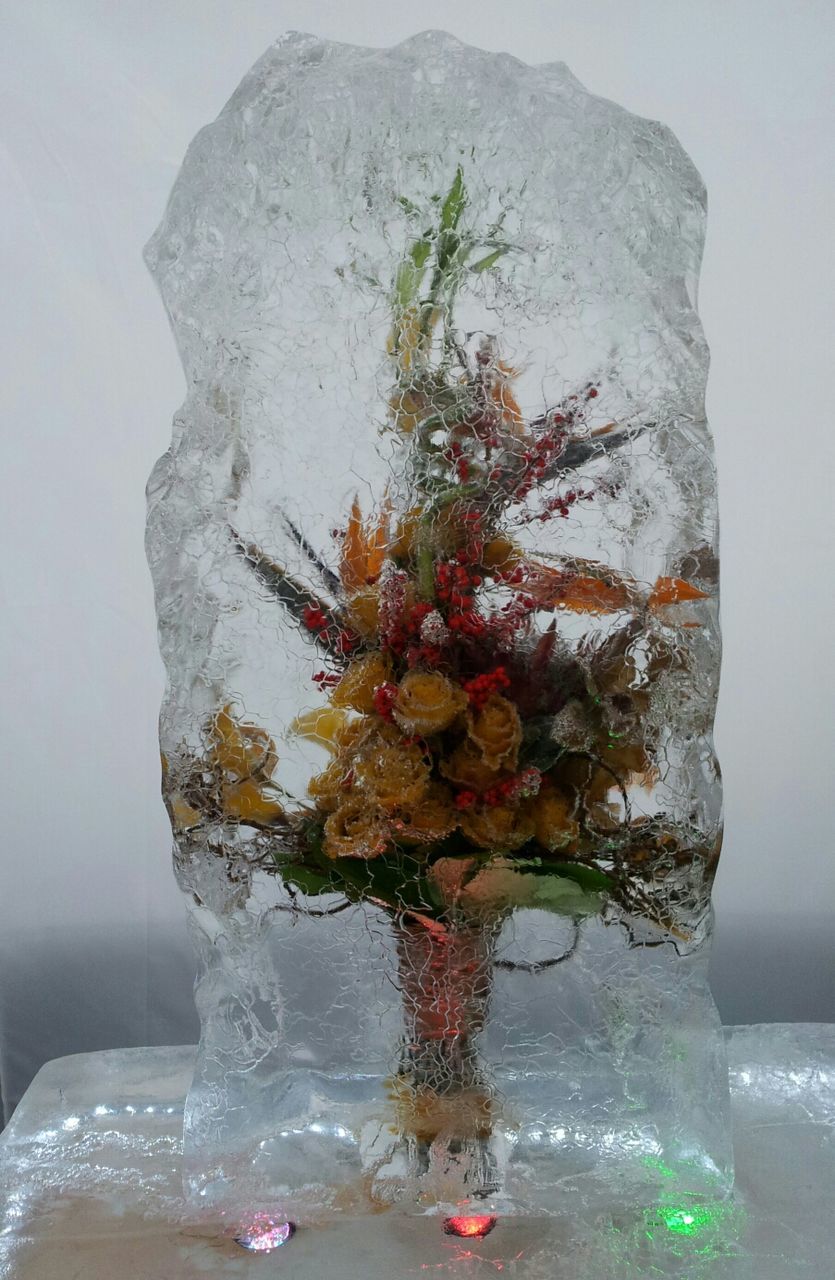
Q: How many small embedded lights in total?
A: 3